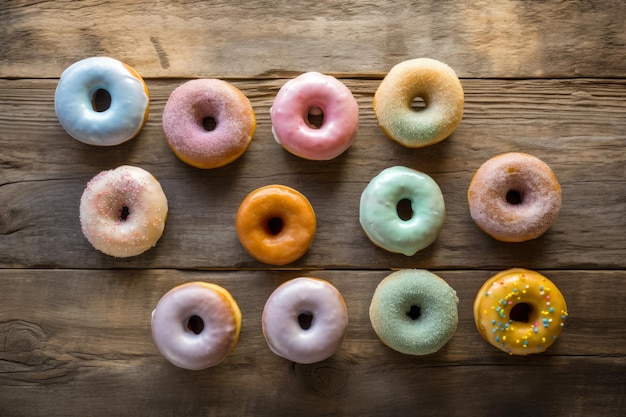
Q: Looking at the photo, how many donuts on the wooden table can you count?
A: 12